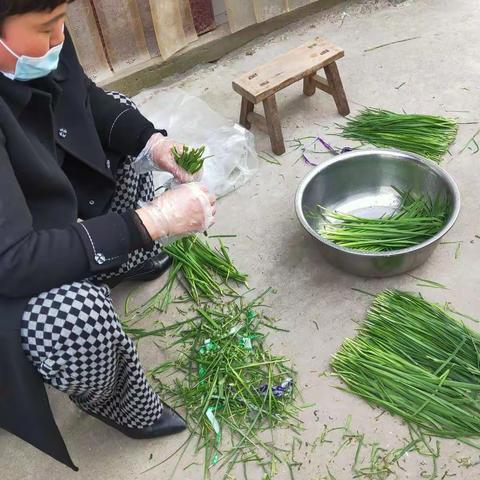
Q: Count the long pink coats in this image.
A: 0